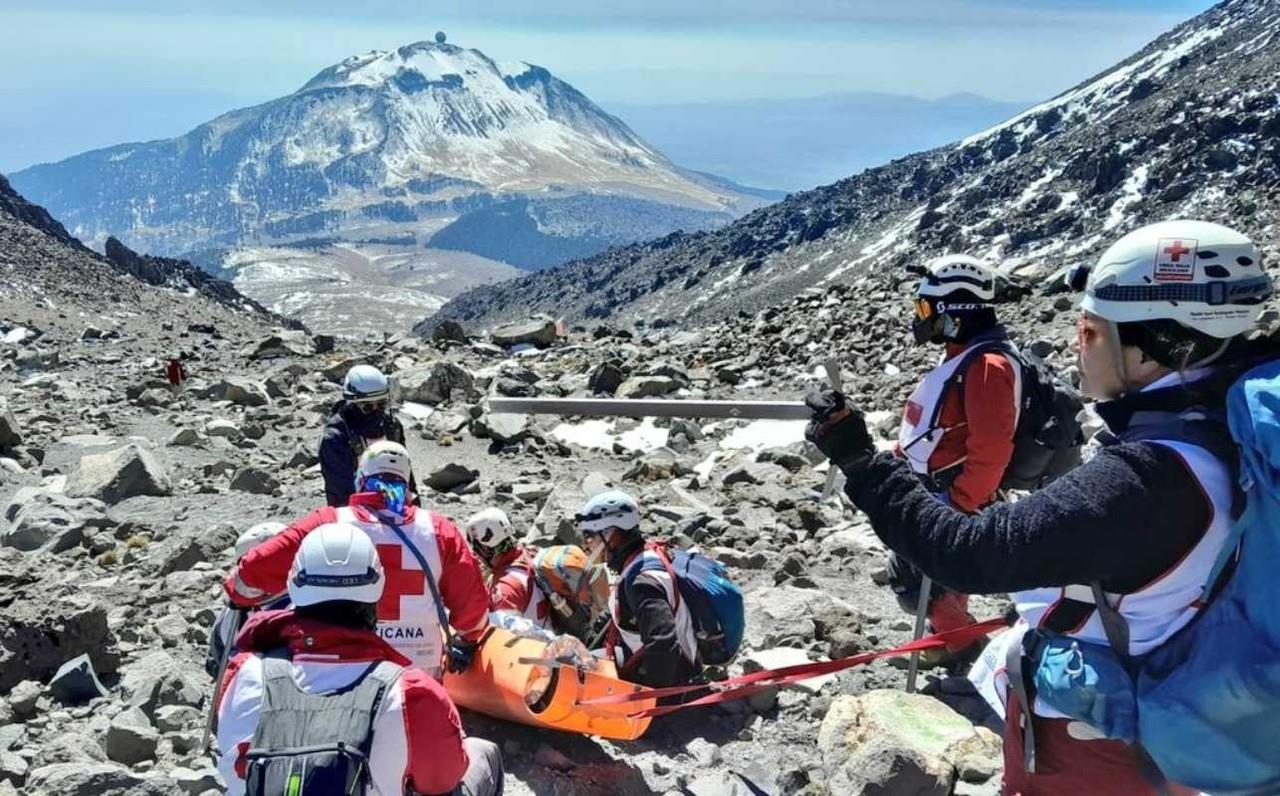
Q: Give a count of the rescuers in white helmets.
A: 8